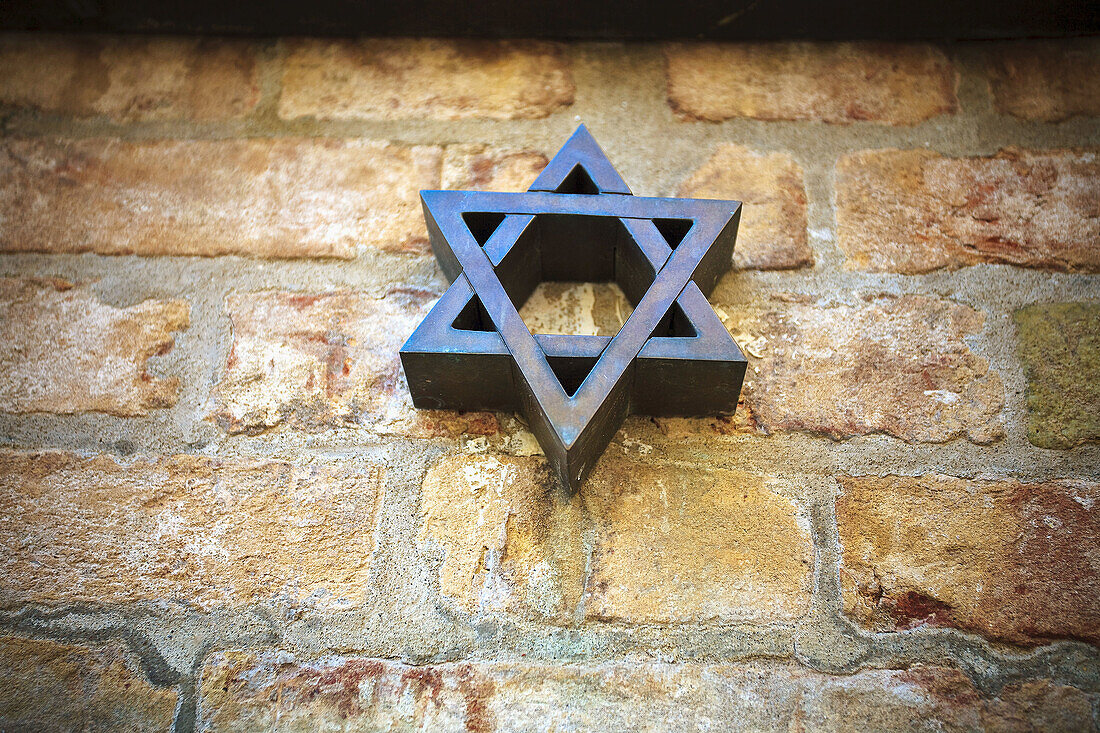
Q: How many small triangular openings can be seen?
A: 6